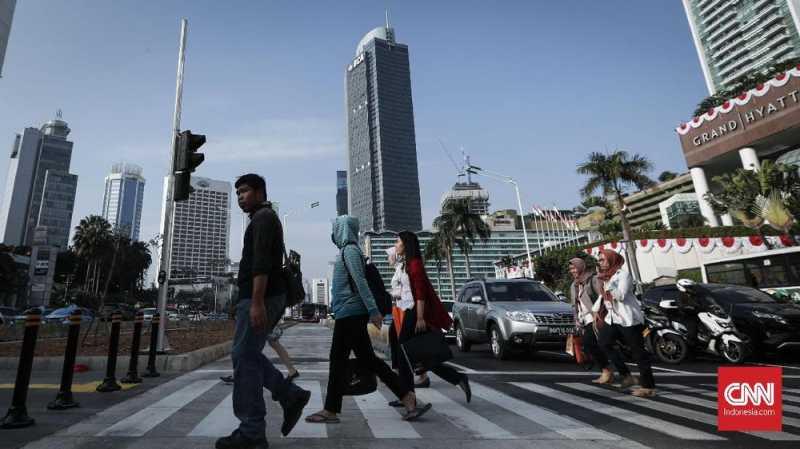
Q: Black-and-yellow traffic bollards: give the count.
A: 5